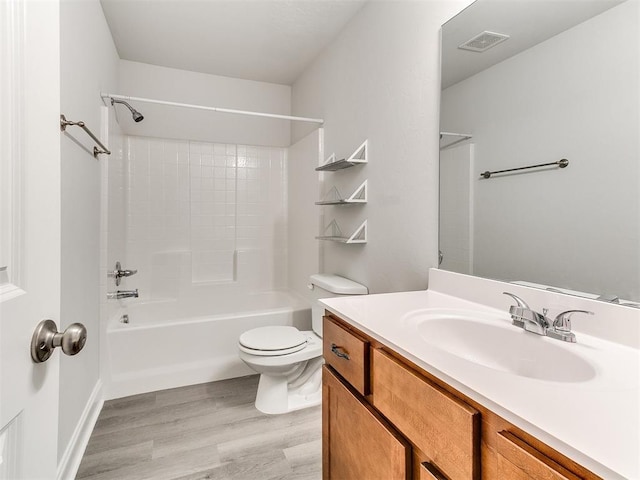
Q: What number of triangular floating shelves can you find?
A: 3